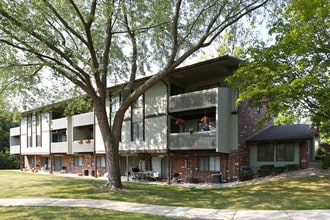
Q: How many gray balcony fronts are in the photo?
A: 8